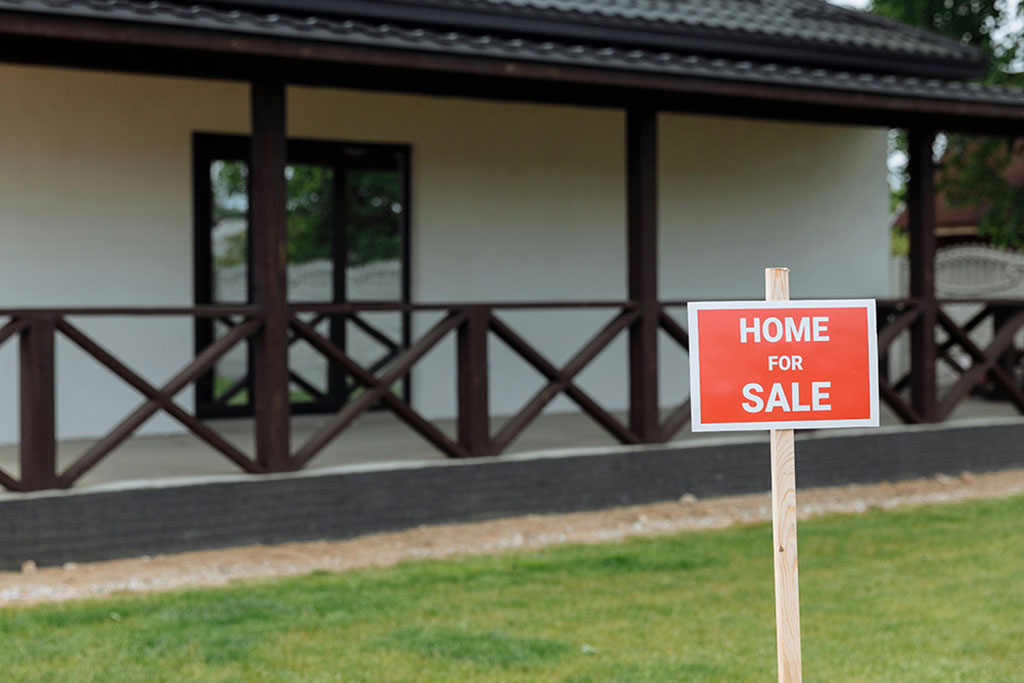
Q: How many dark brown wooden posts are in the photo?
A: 5